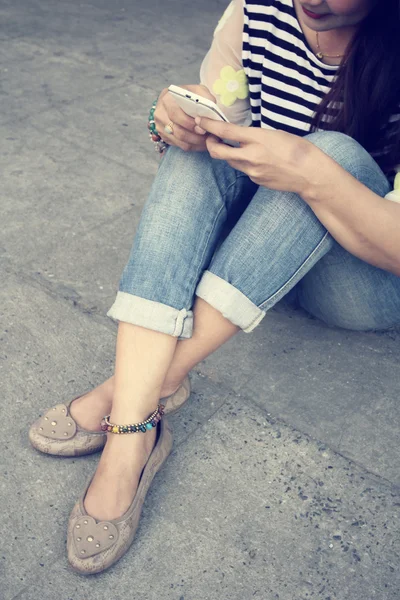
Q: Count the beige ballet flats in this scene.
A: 2